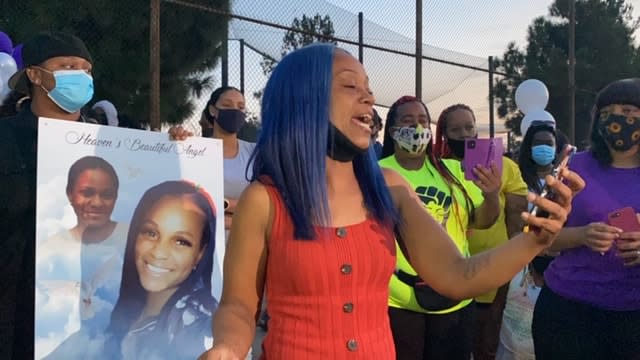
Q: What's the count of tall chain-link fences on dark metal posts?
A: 1